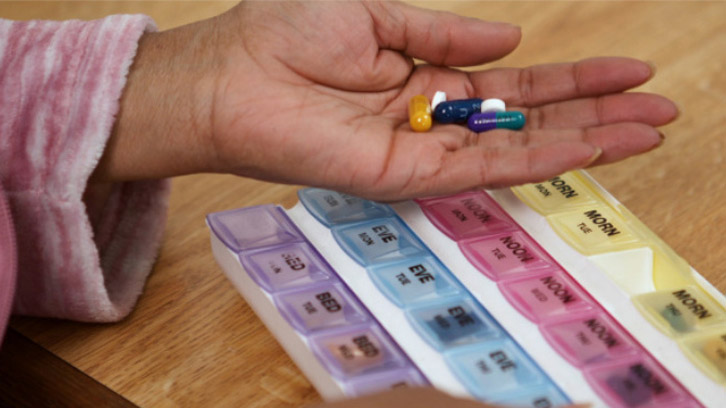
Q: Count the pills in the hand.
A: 5